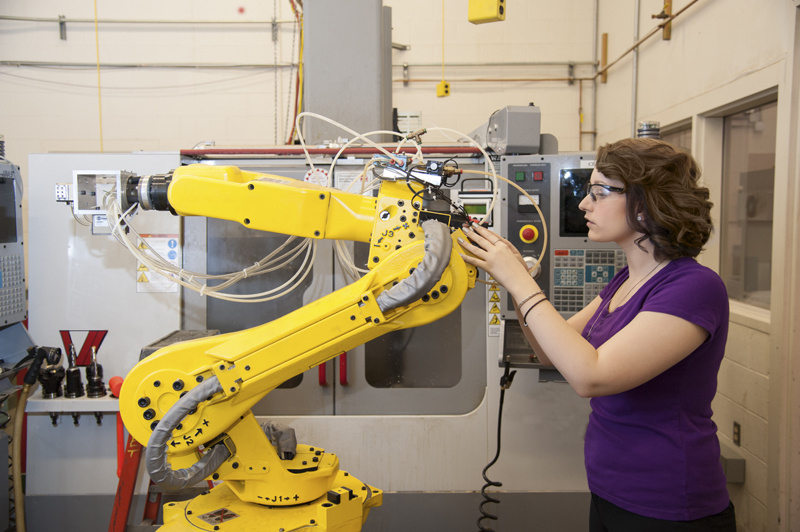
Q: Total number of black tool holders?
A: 3